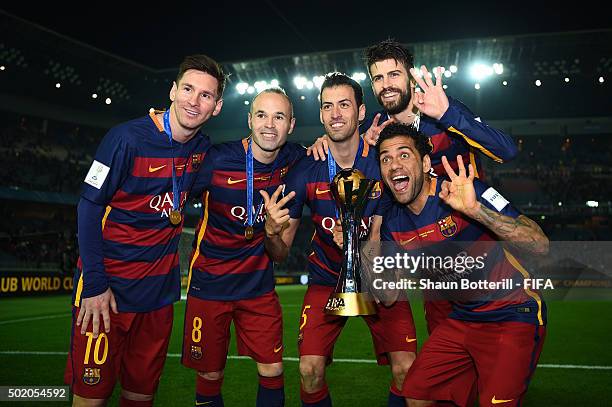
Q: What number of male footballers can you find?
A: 5